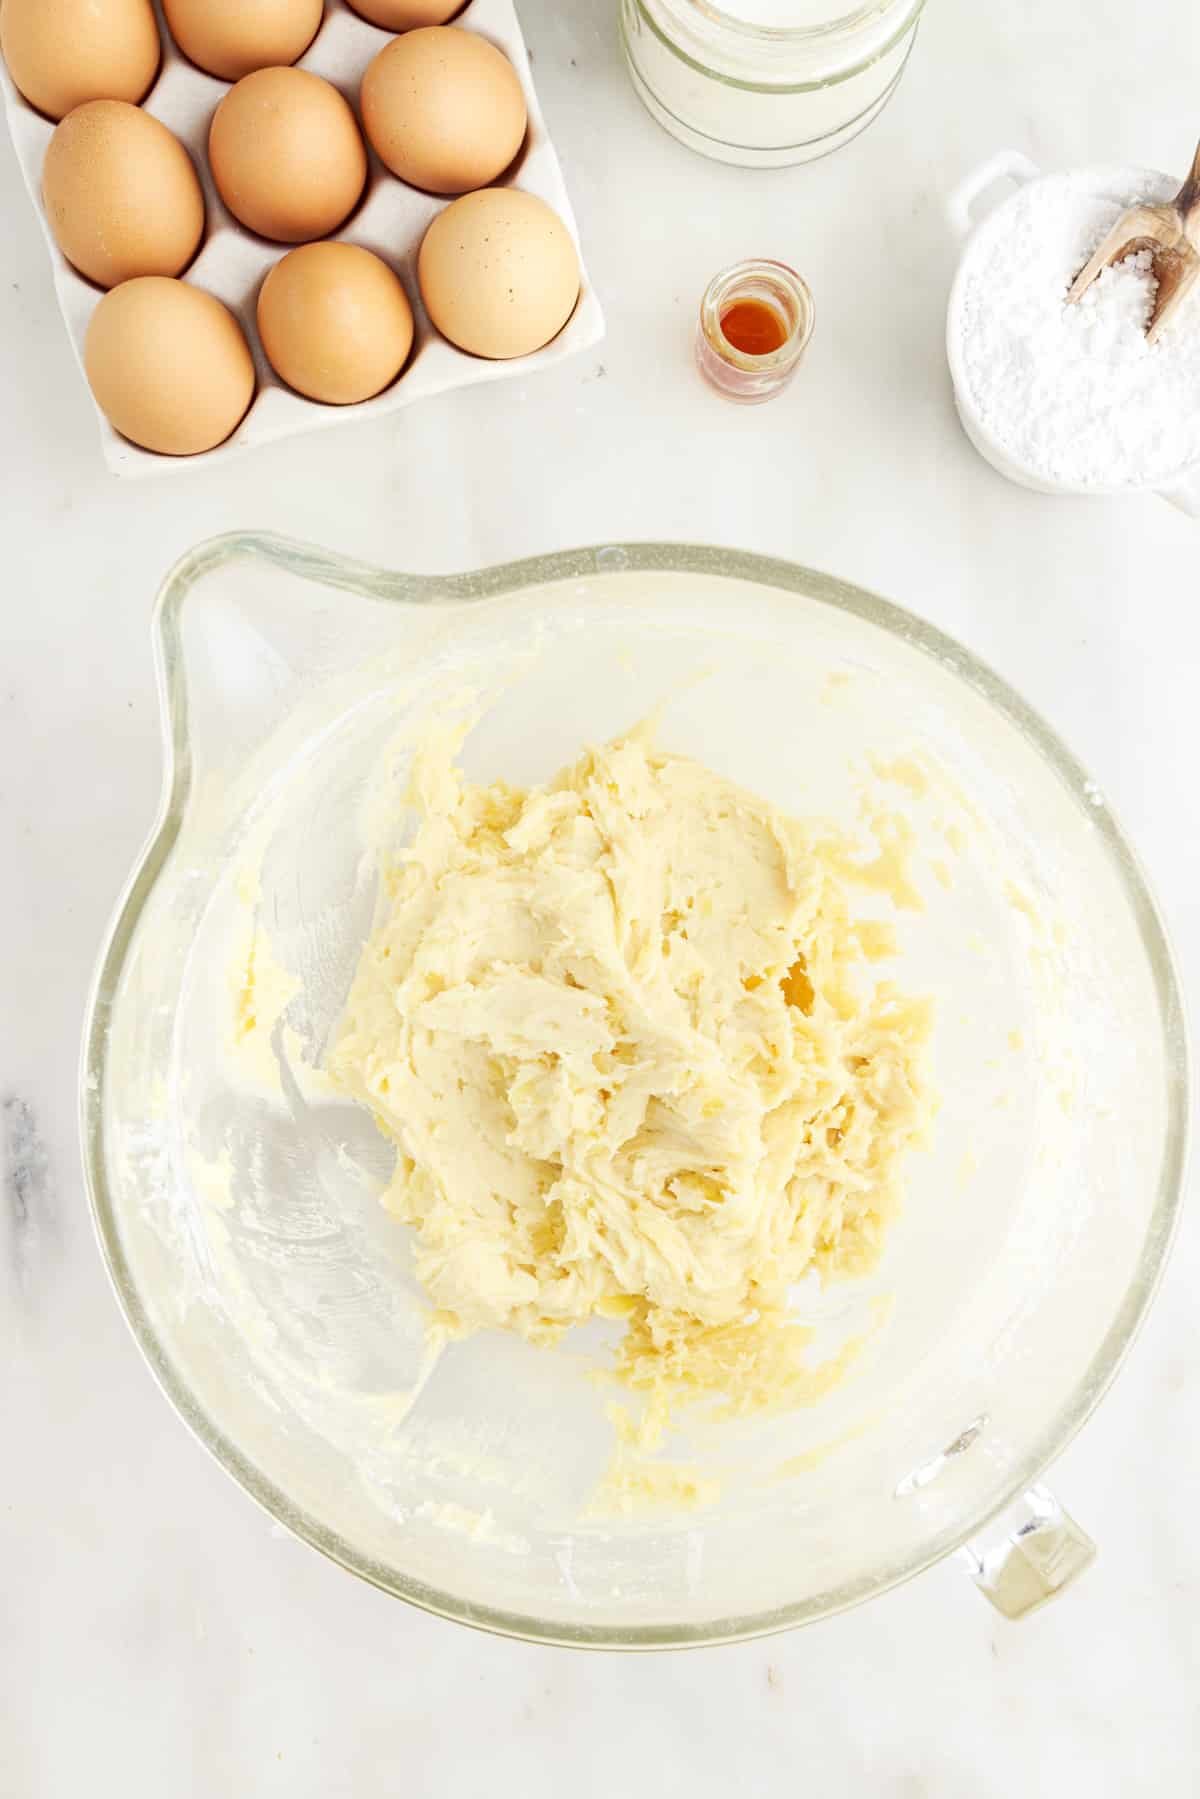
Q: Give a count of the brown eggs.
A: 9